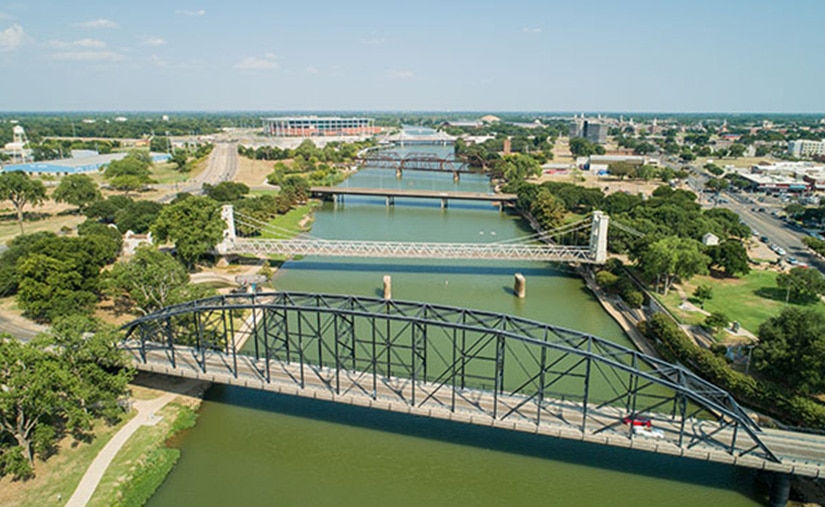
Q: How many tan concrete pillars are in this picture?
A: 2